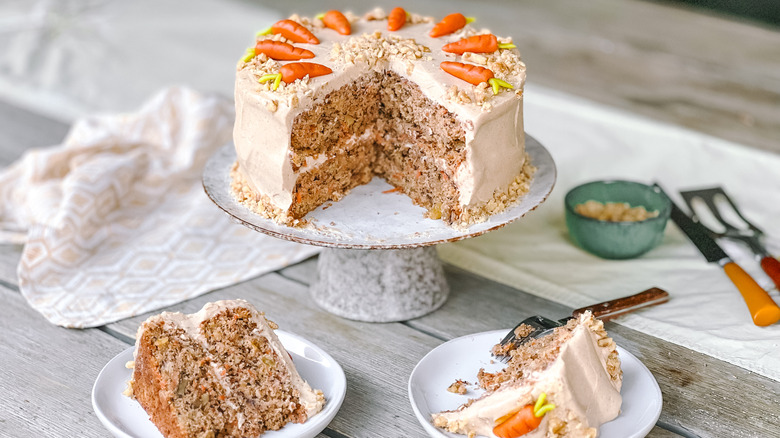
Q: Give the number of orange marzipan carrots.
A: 9